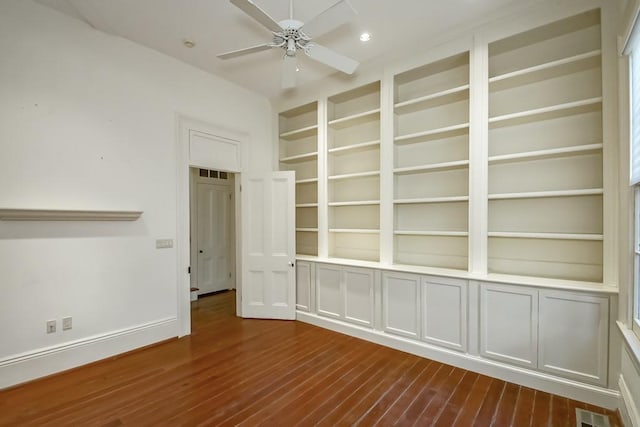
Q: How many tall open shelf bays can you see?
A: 4